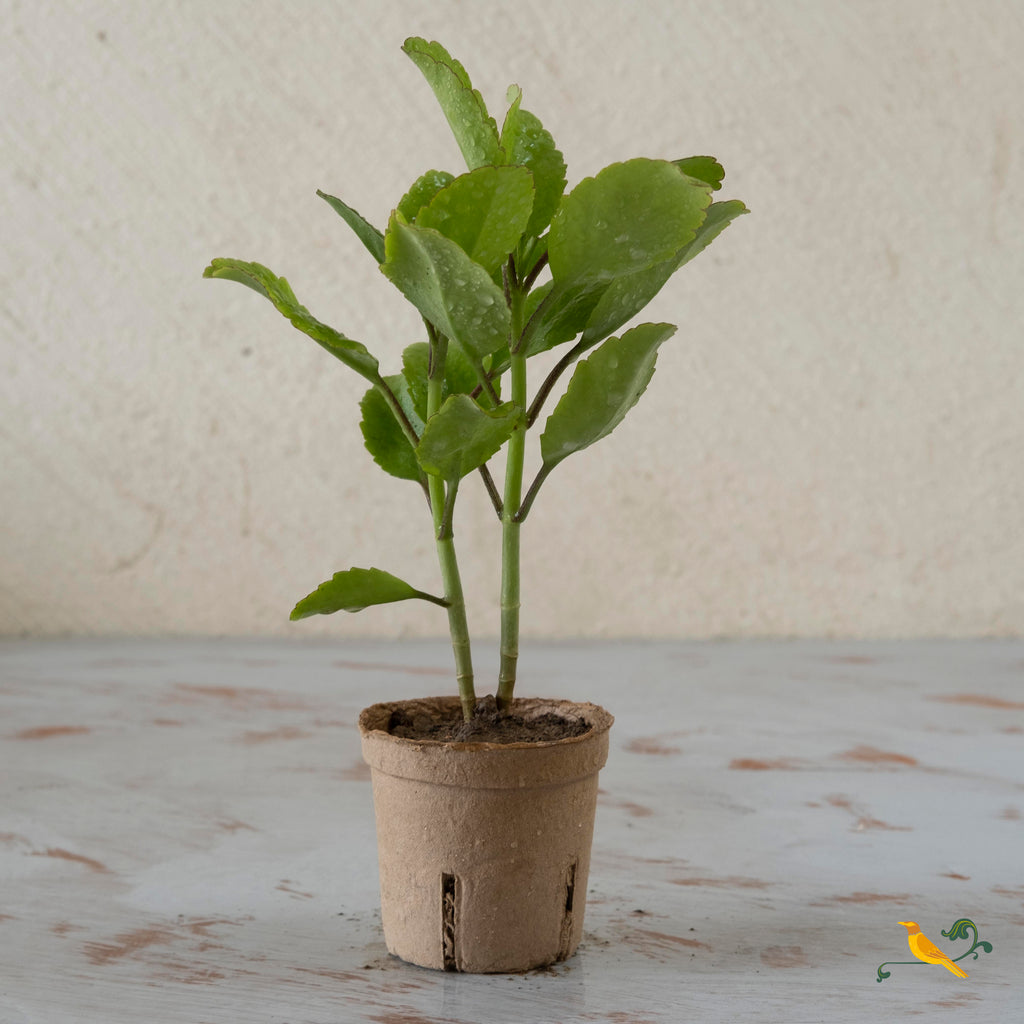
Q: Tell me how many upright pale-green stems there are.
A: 2